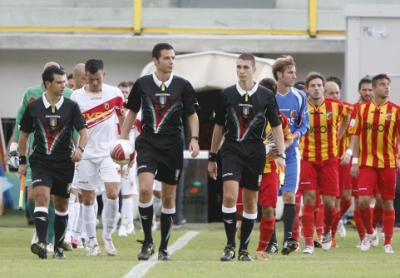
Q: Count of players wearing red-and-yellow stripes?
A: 5